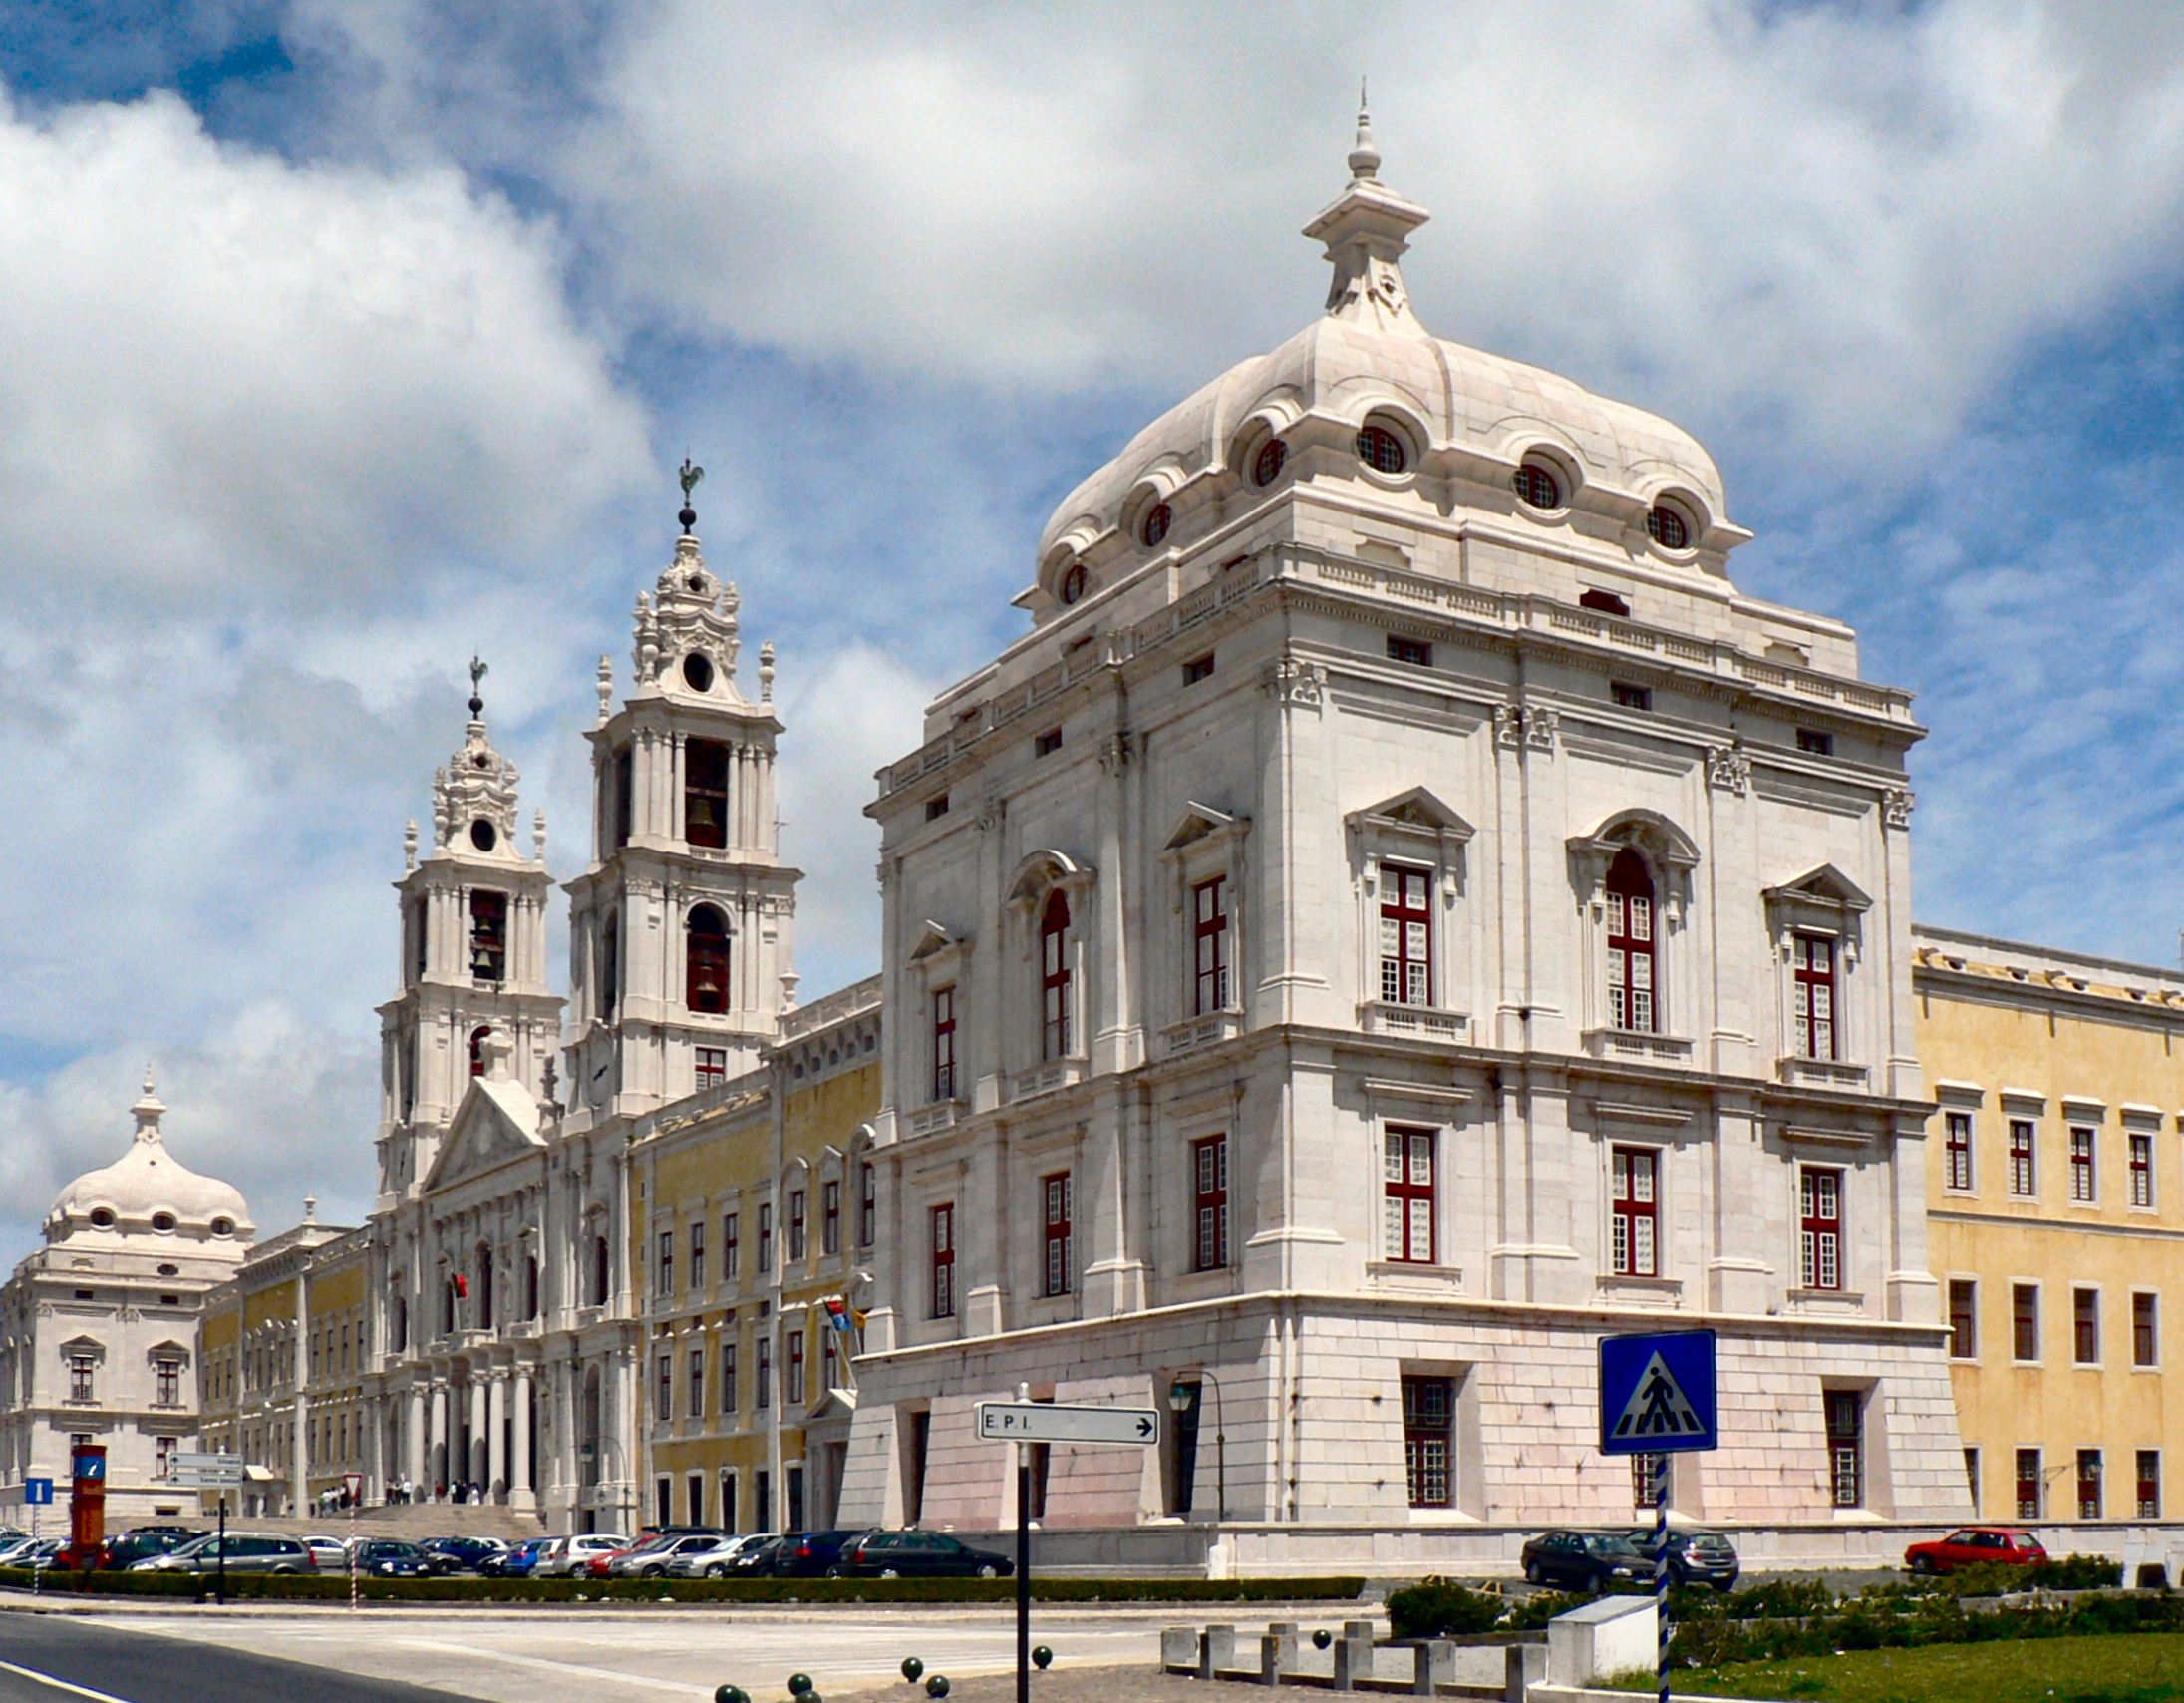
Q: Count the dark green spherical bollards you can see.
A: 8